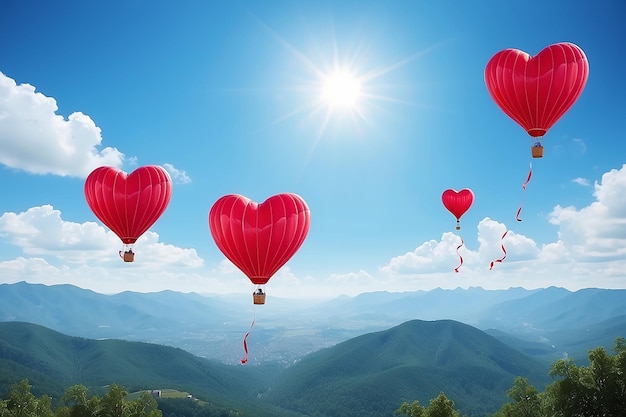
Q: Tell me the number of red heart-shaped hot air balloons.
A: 4